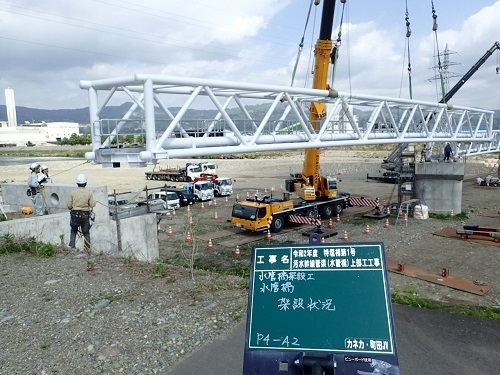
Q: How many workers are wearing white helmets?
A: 3